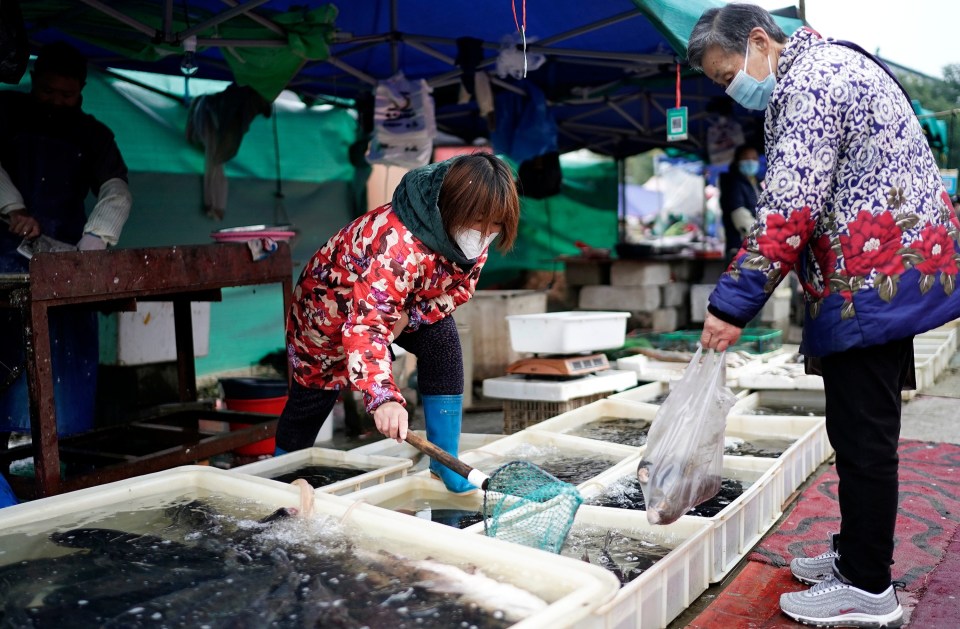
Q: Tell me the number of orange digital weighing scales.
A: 1